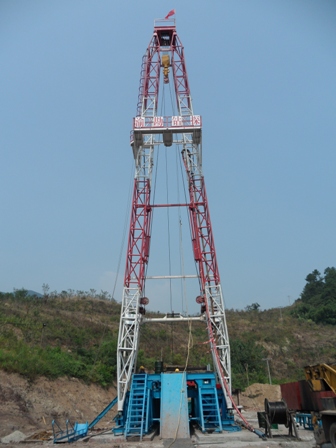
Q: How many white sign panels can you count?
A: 4